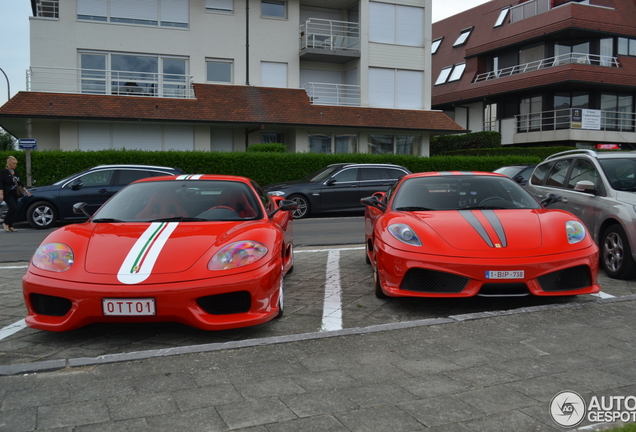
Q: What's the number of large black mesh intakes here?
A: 4